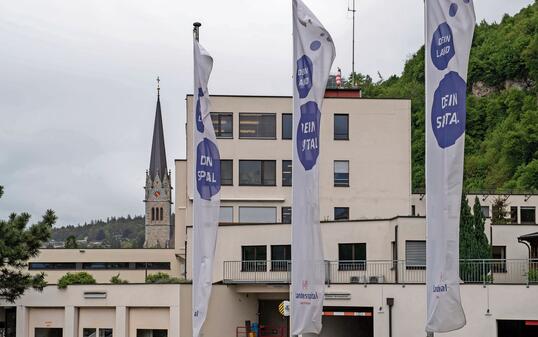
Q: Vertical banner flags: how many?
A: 3